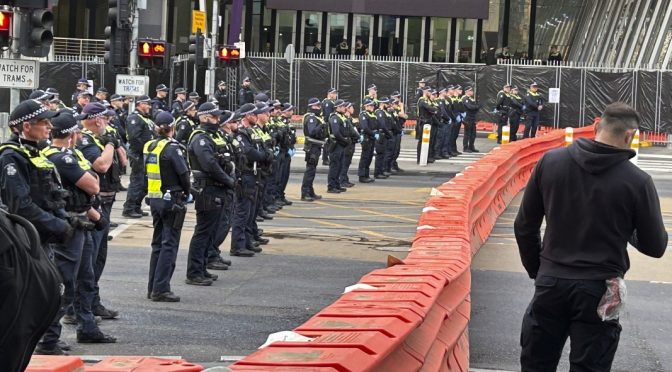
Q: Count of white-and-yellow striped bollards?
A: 4